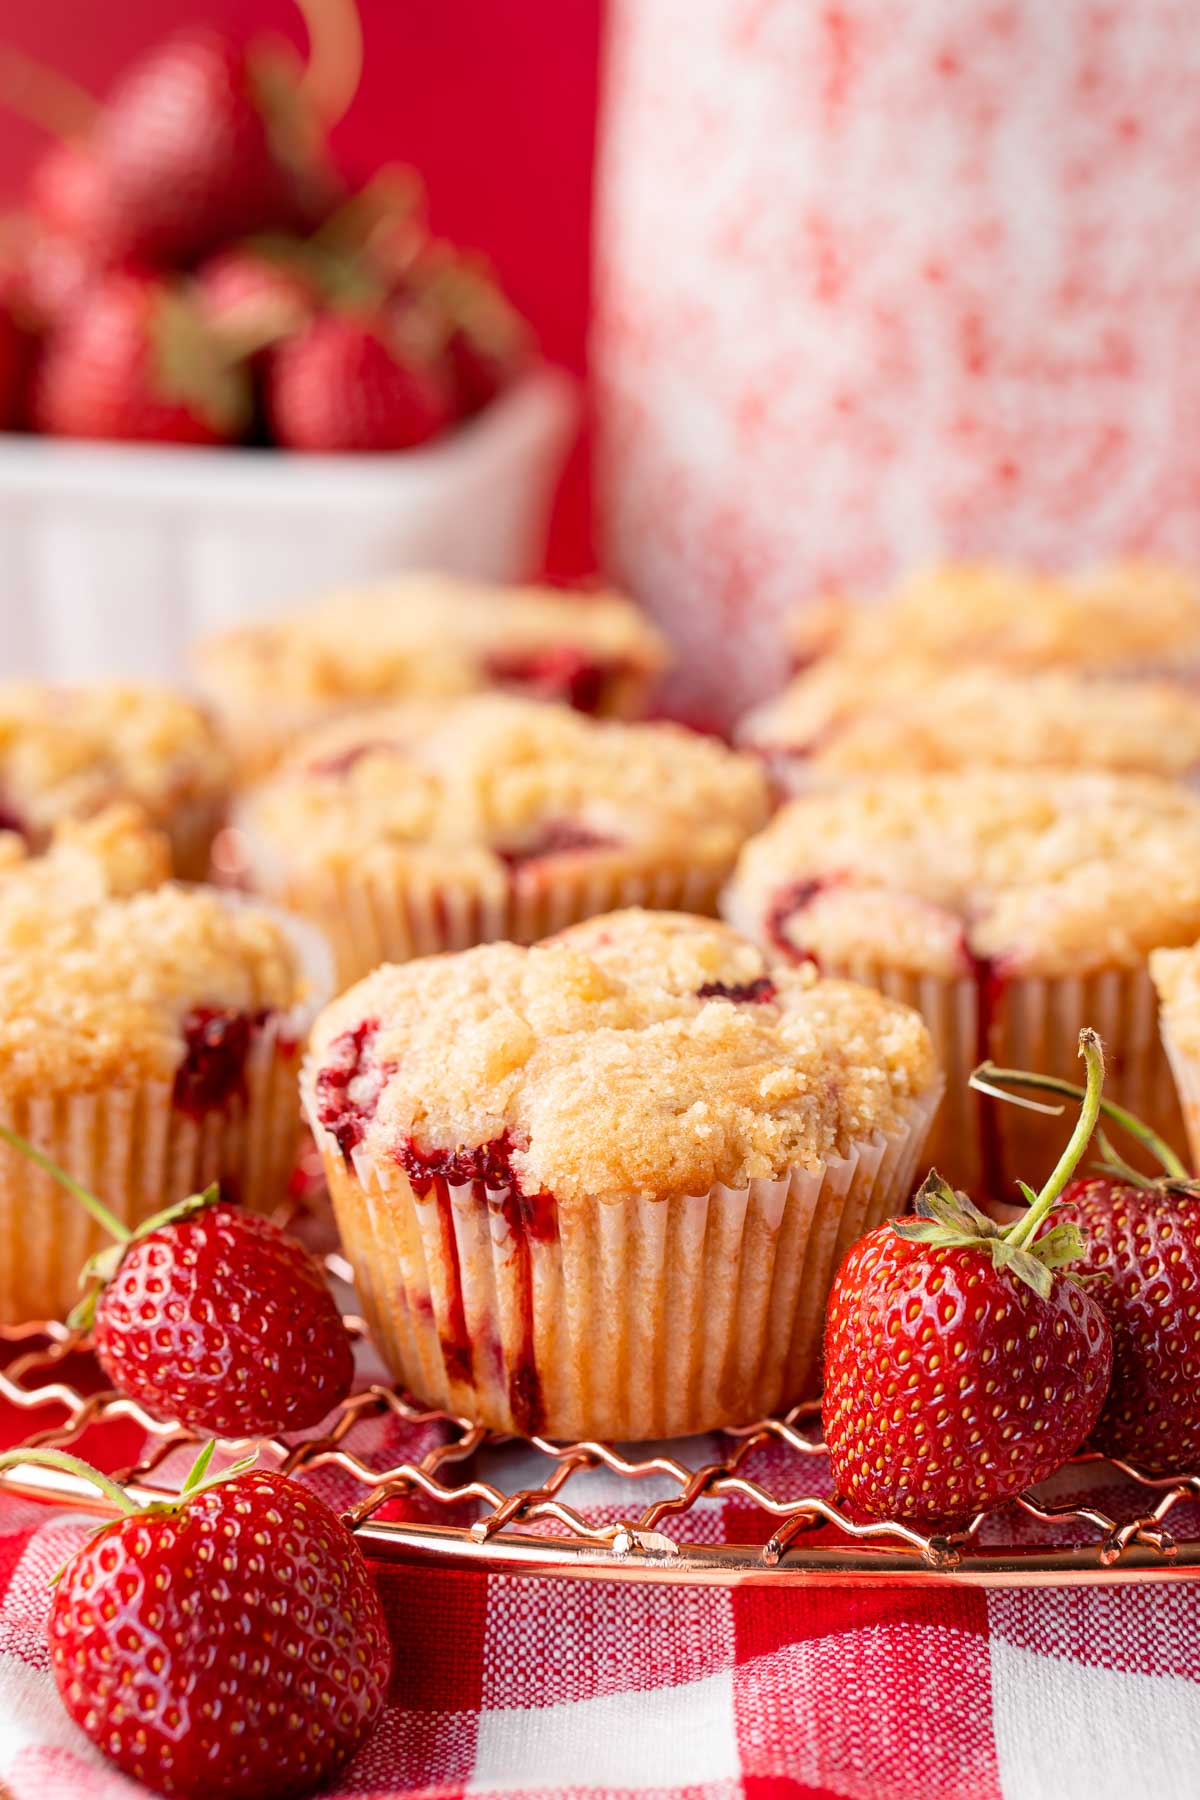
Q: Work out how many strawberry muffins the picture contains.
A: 9